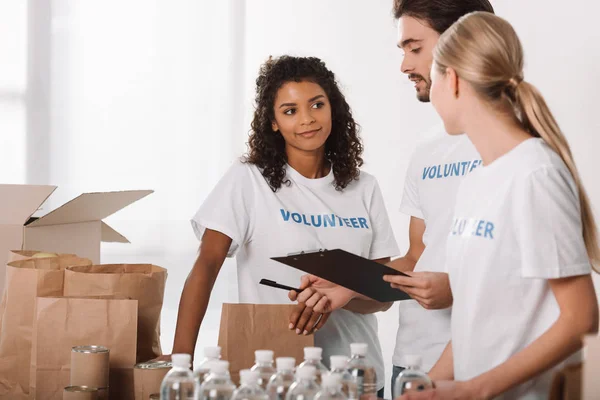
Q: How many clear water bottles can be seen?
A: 12